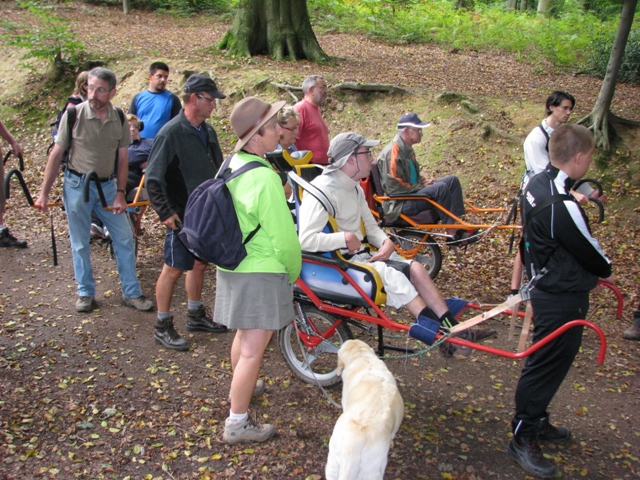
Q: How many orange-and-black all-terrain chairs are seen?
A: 2